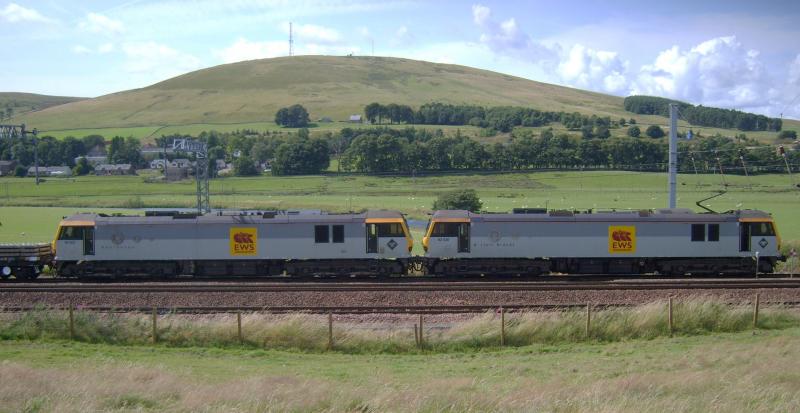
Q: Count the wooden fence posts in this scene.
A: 10